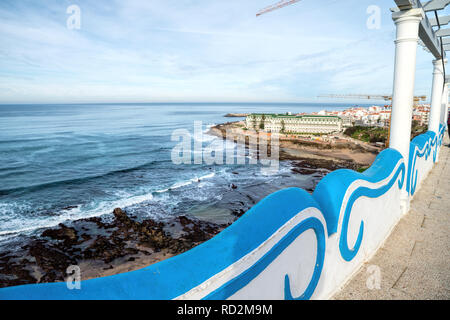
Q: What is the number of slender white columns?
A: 3